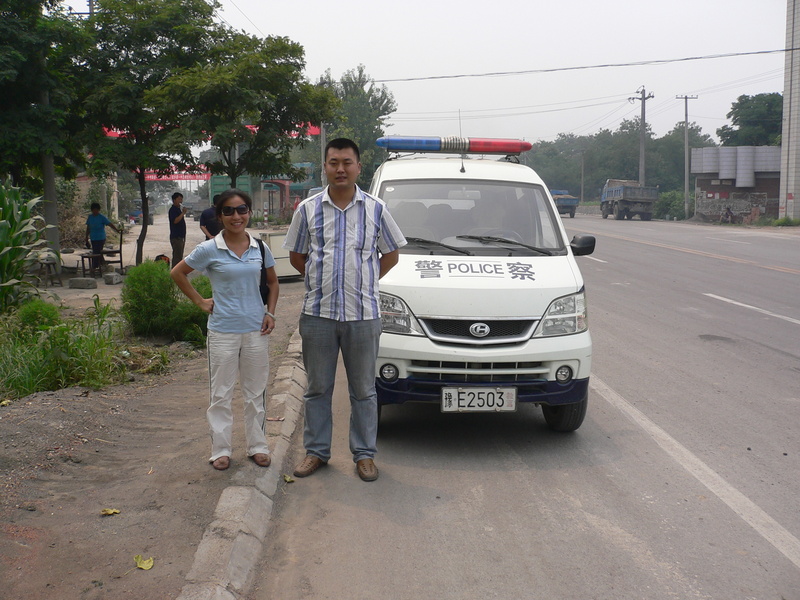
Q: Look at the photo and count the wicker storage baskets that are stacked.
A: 0